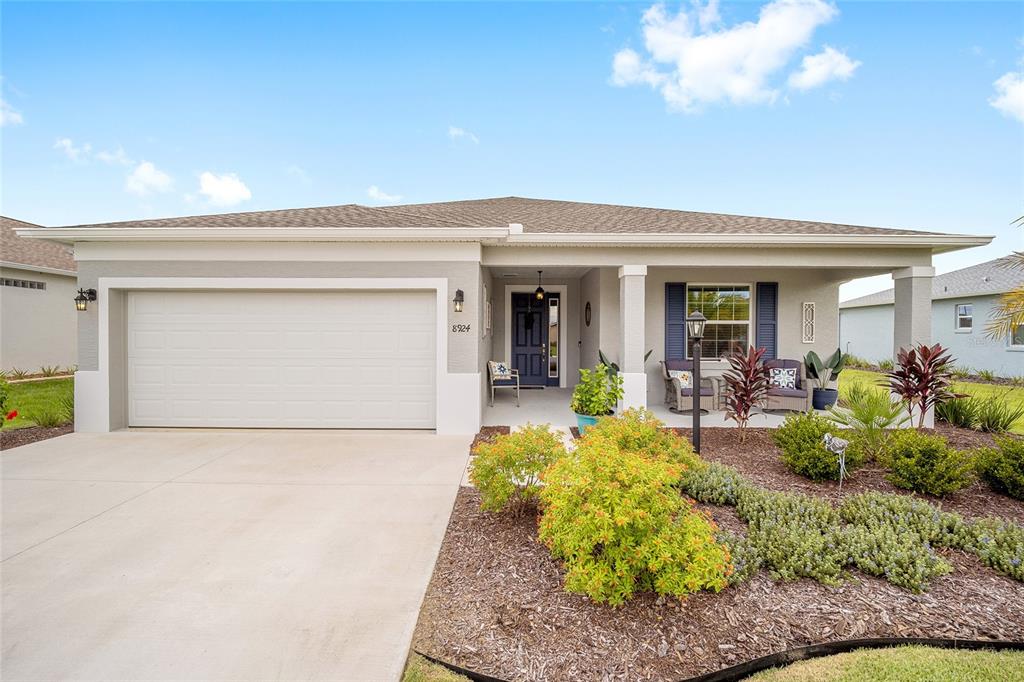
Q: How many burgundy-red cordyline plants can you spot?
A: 2